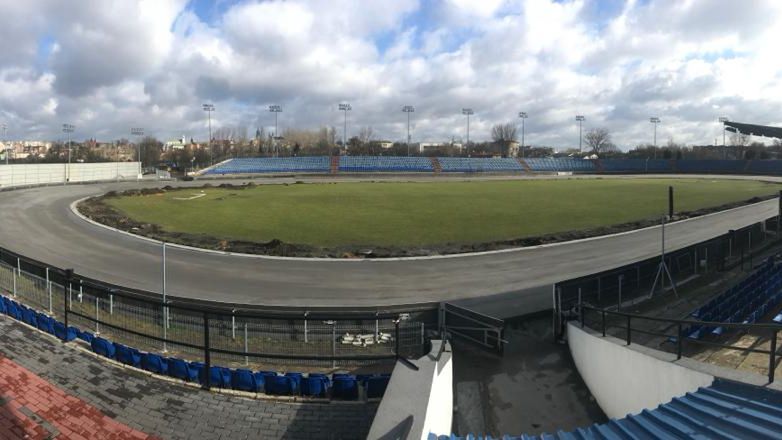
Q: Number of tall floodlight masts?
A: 12